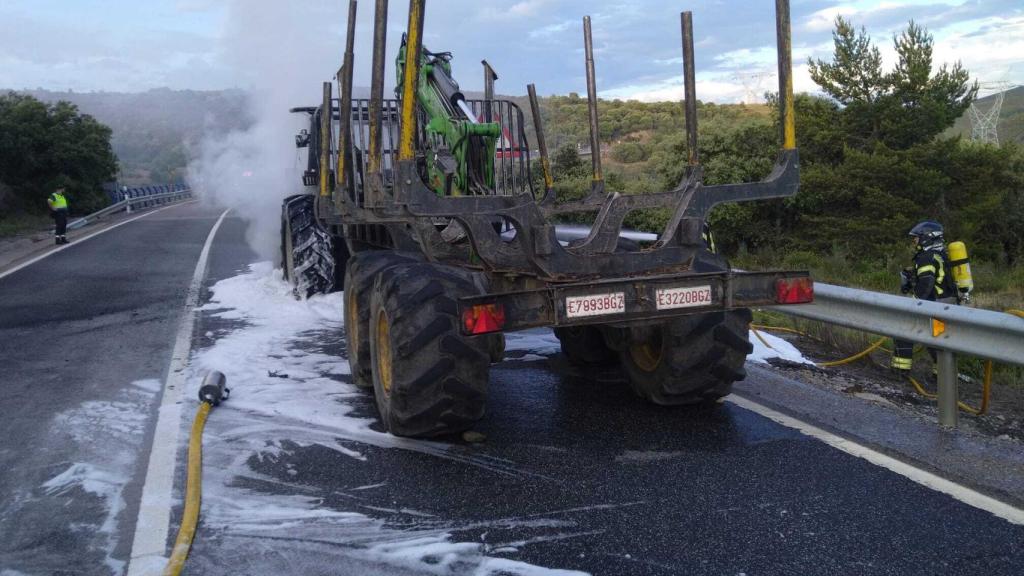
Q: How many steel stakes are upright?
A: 8